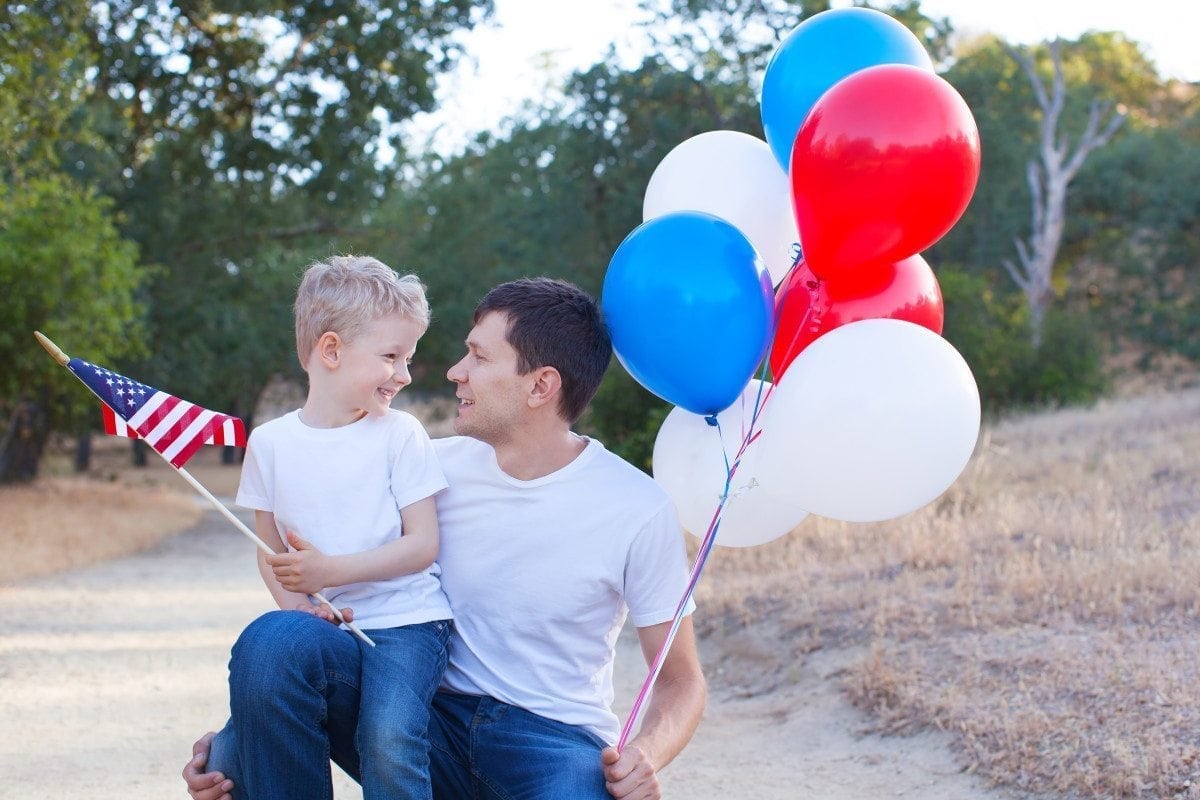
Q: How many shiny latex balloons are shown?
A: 7